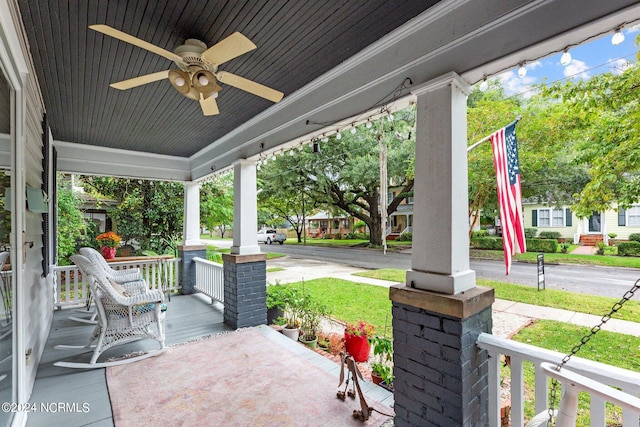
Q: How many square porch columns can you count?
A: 3